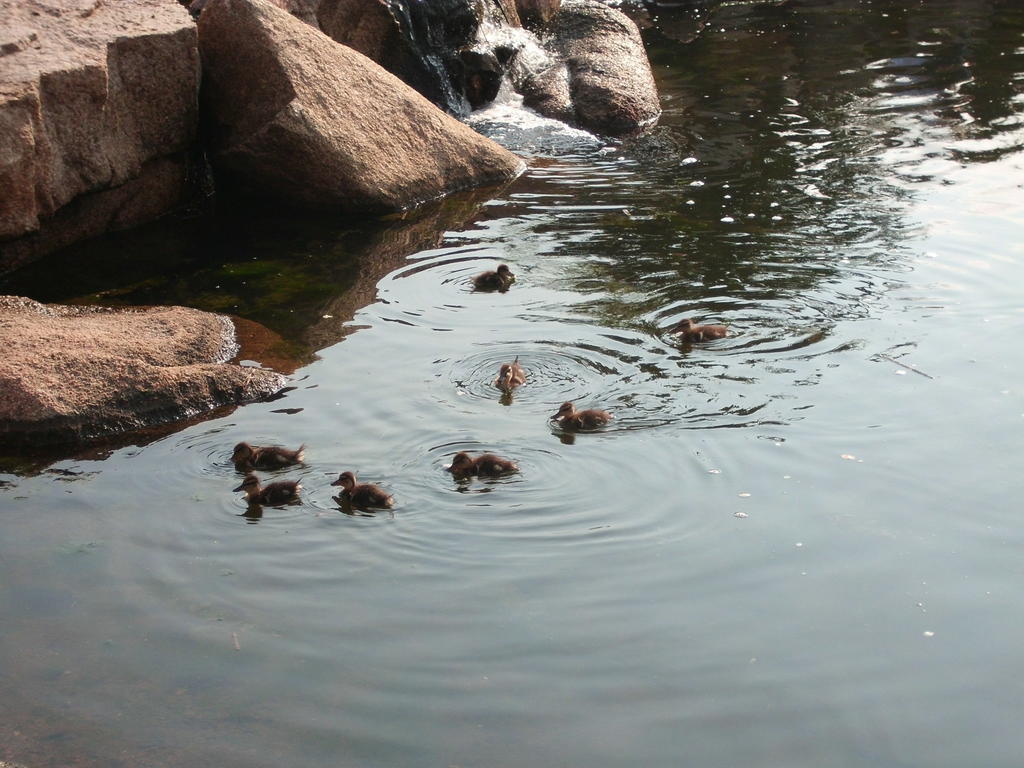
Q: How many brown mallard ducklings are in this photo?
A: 8